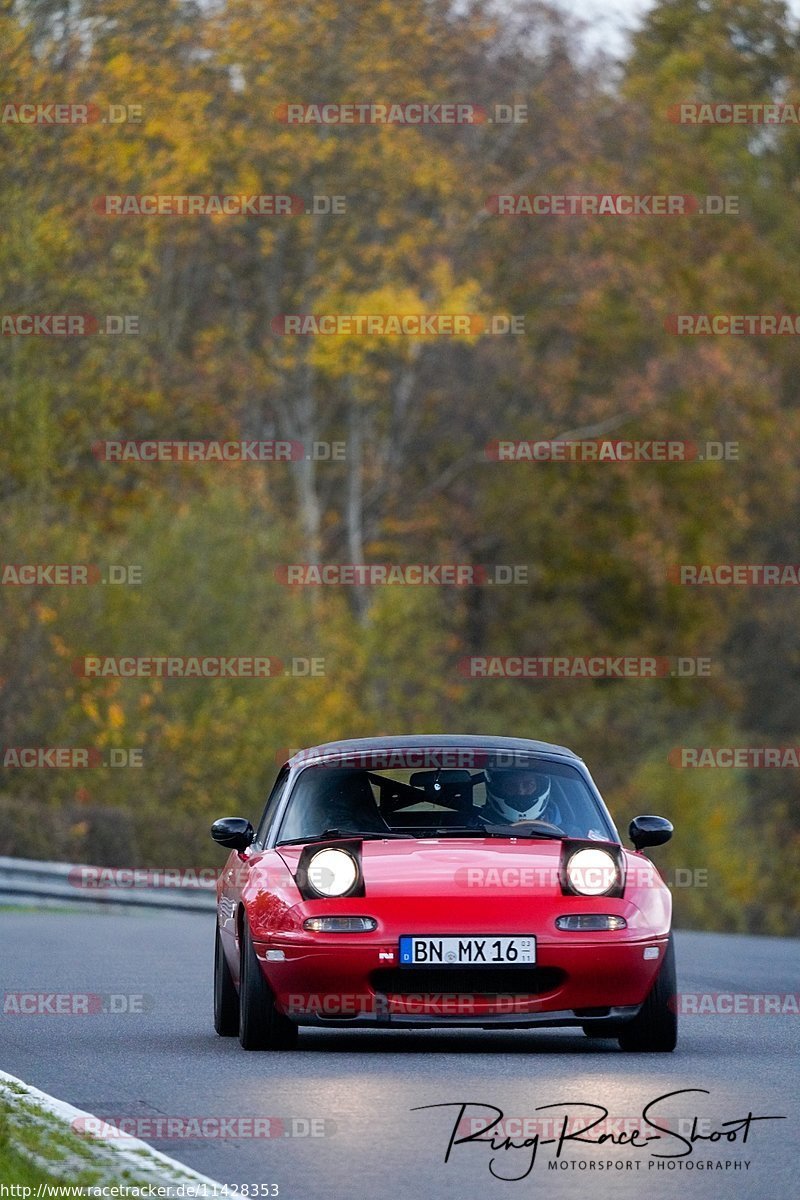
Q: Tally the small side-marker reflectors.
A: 2